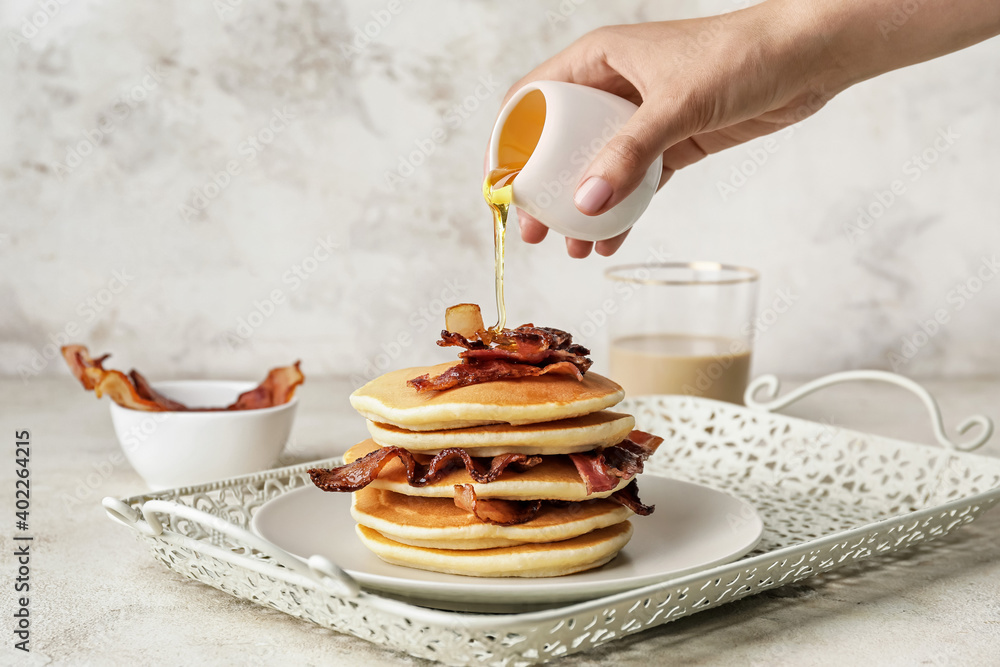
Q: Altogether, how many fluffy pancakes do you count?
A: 5